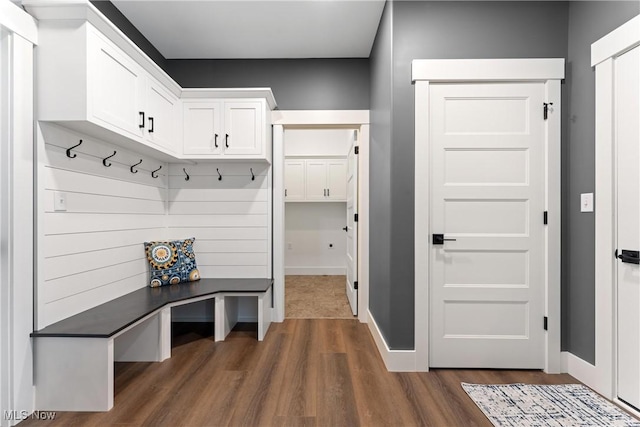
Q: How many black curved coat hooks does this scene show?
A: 7